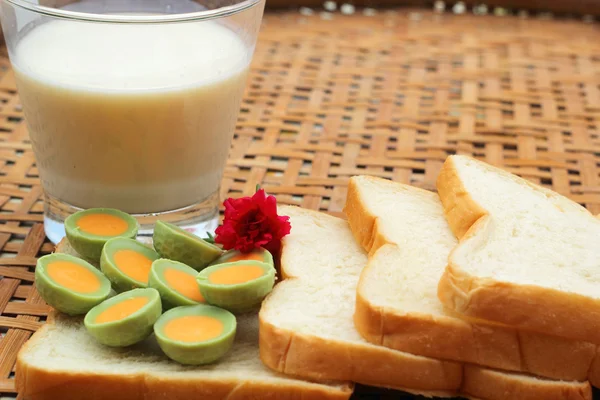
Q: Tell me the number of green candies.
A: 9